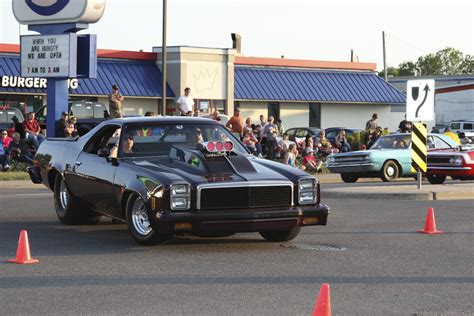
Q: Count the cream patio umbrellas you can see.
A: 0